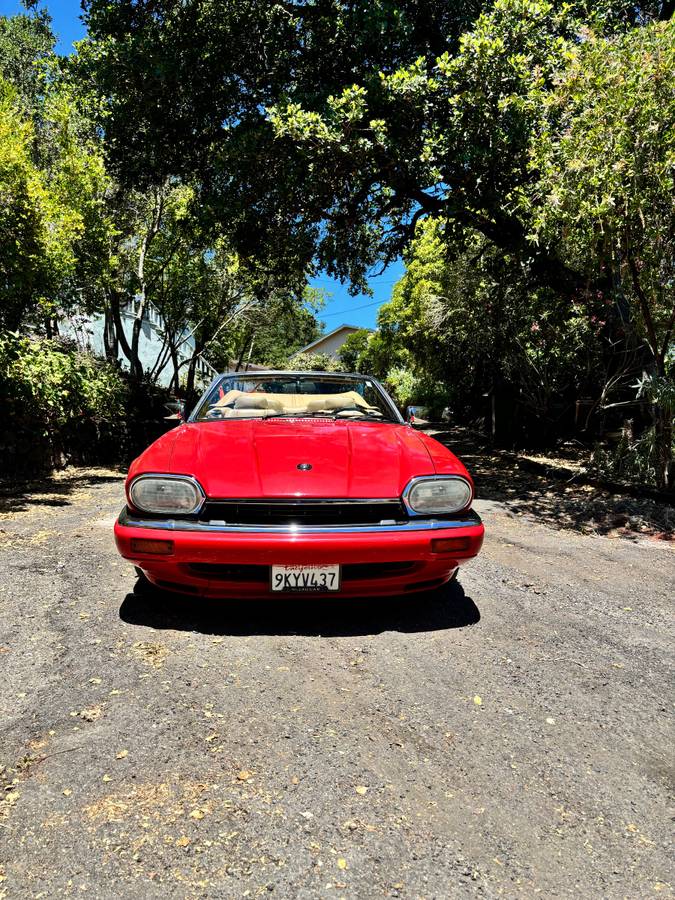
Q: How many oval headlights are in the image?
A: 2